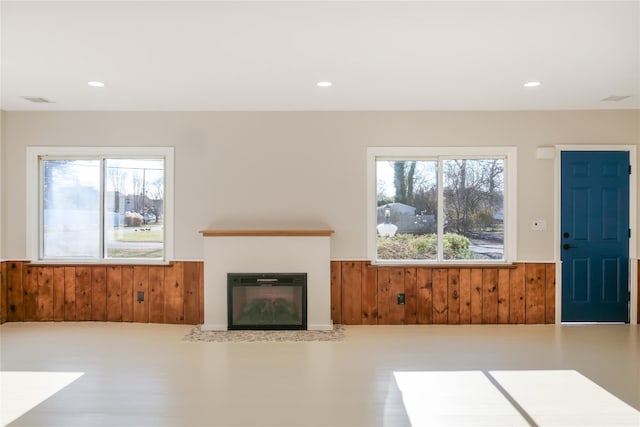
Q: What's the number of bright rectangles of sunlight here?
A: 3